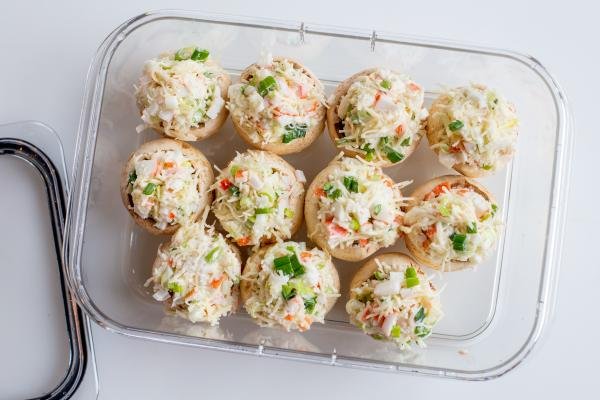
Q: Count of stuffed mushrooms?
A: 11